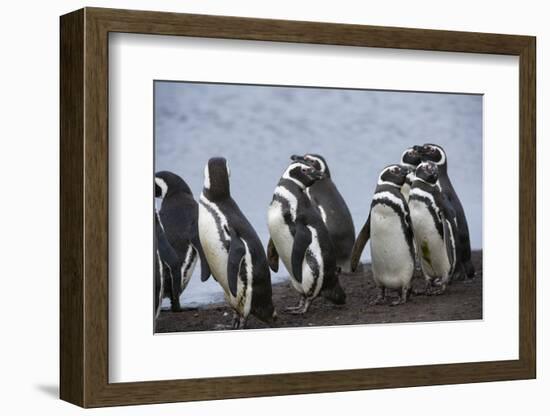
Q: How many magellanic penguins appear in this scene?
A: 9